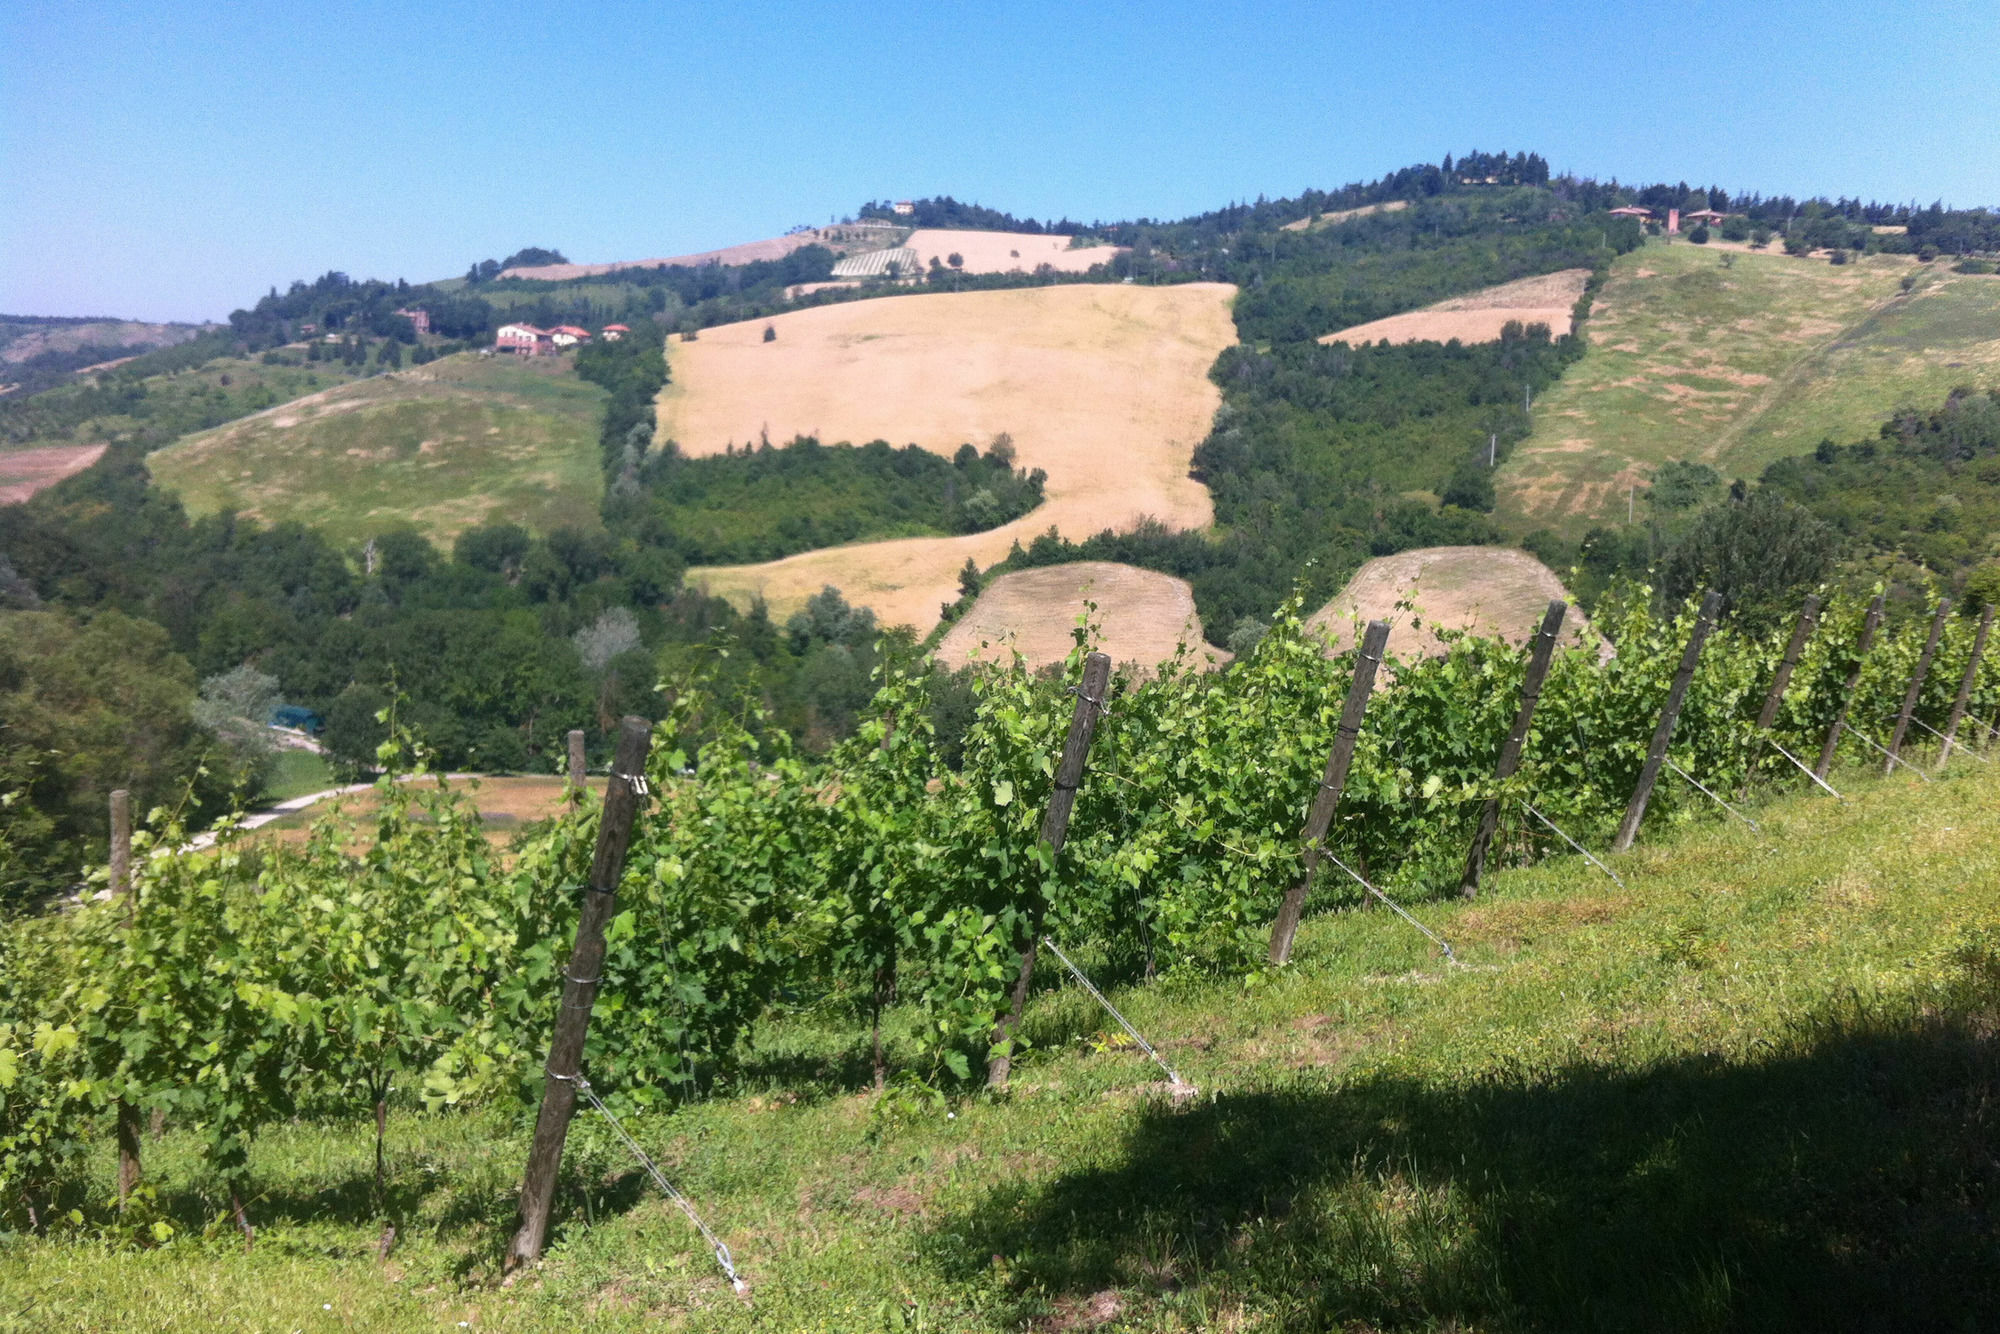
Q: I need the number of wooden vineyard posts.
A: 11